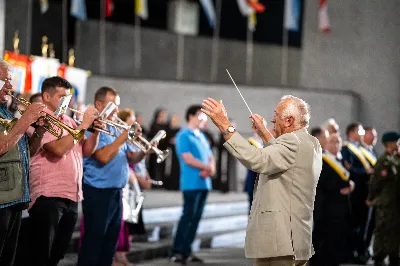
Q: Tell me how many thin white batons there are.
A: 1